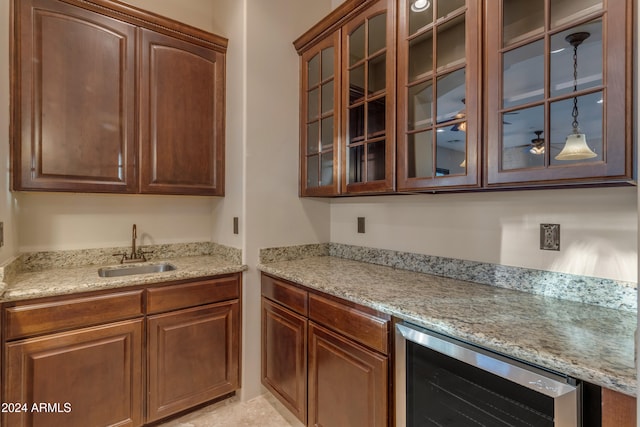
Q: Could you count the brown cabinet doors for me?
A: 10